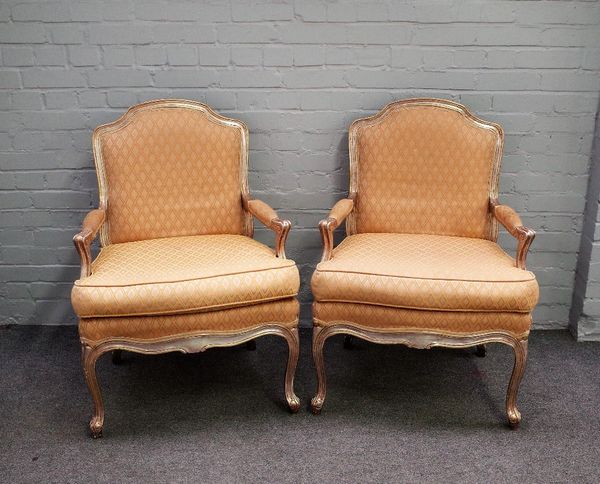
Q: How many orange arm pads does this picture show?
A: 4